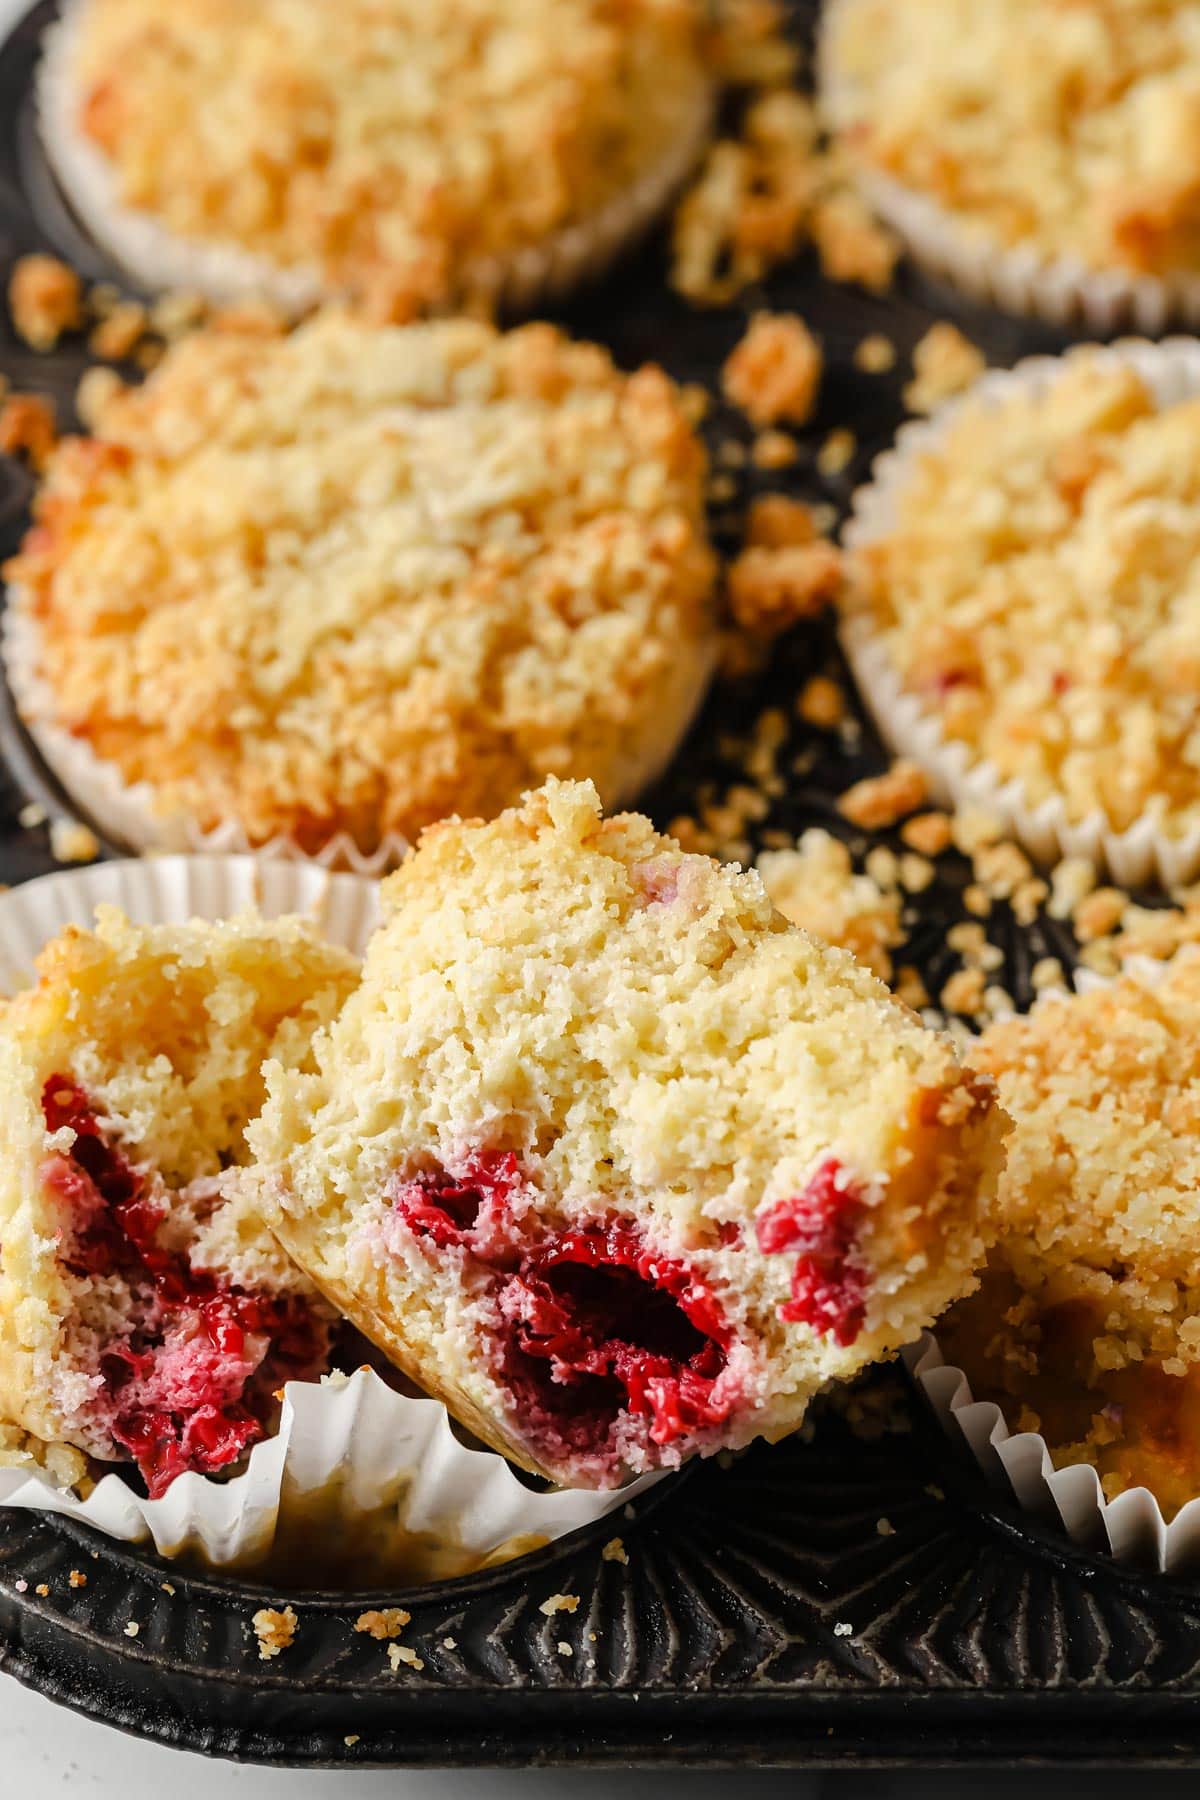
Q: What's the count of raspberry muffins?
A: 6